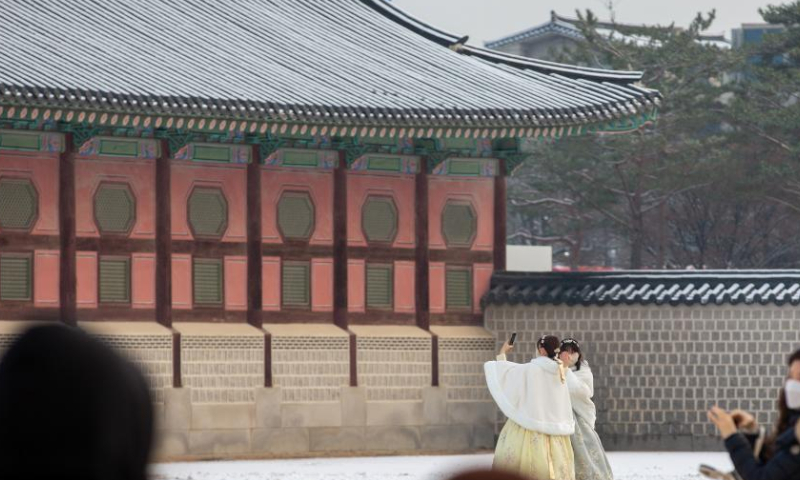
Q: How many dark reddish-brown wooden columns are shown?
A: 6